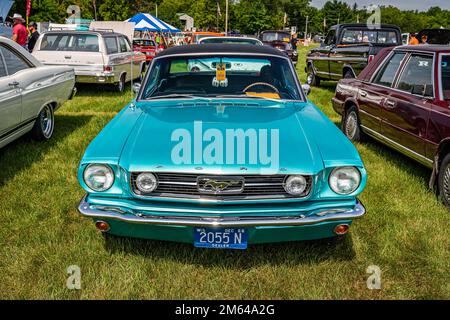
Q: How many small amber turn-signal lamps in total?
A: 2